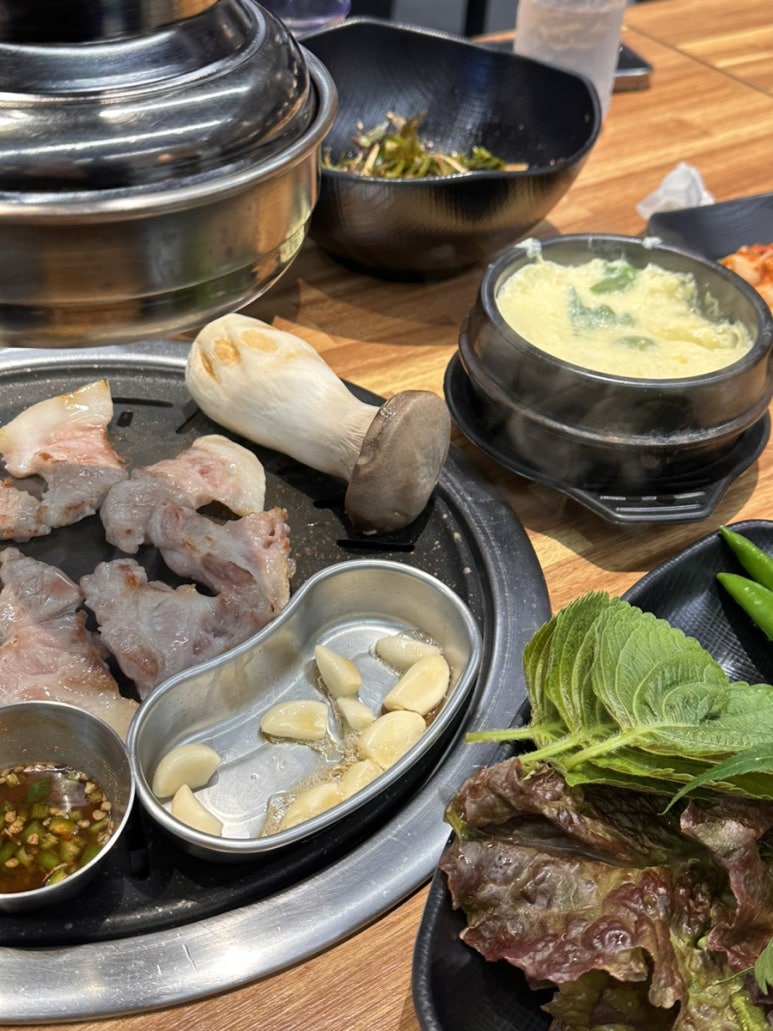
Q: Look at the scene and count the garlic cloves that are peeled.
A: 10